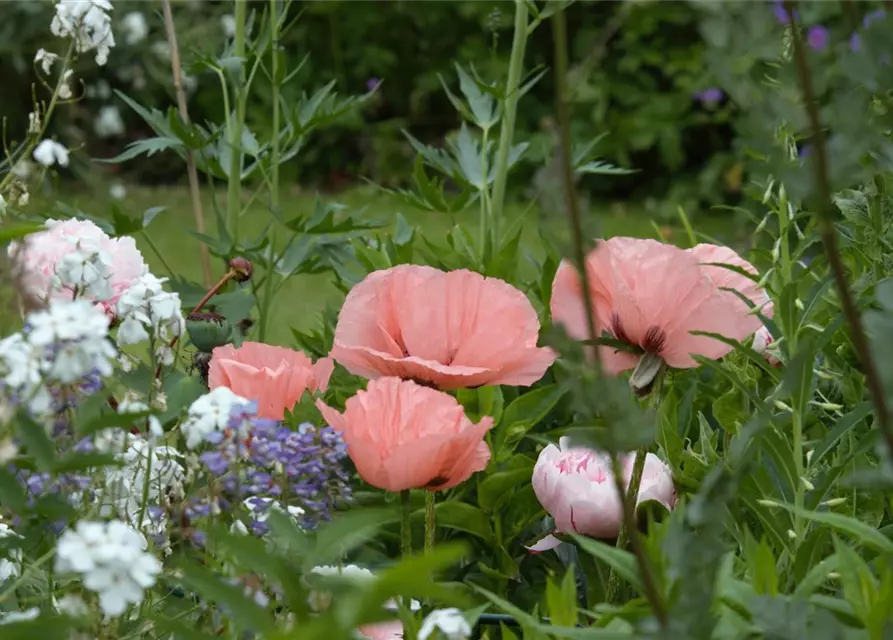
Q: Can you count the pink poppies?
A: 4